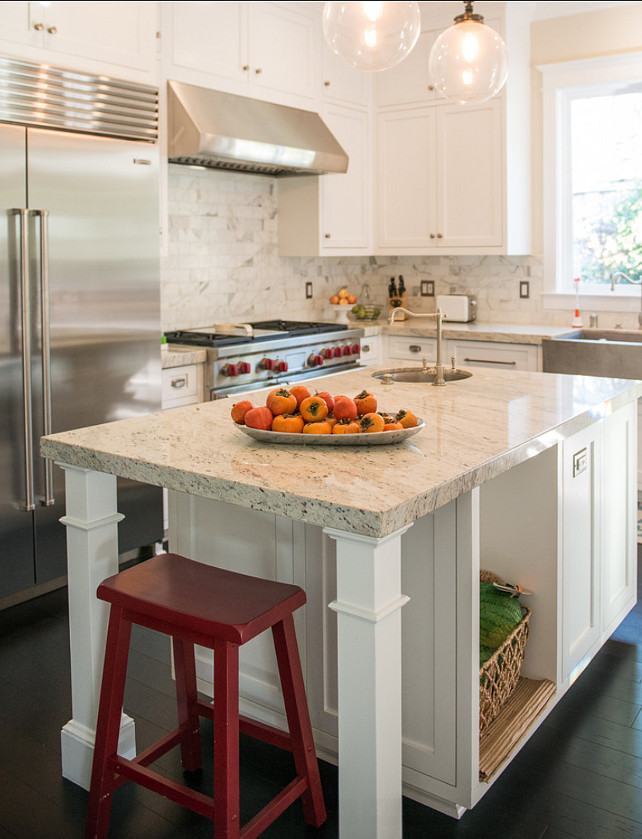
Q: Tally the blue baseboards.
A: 0